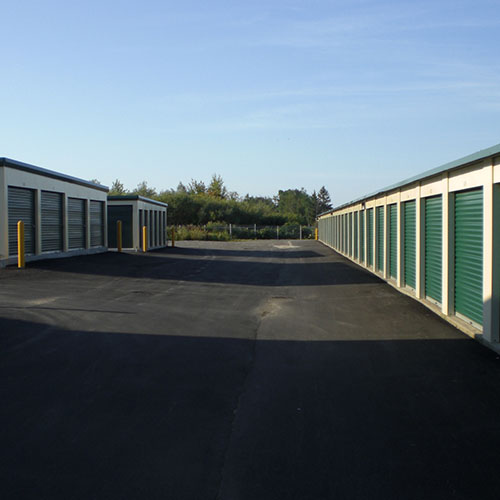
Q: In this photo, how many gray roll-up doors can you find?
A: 4